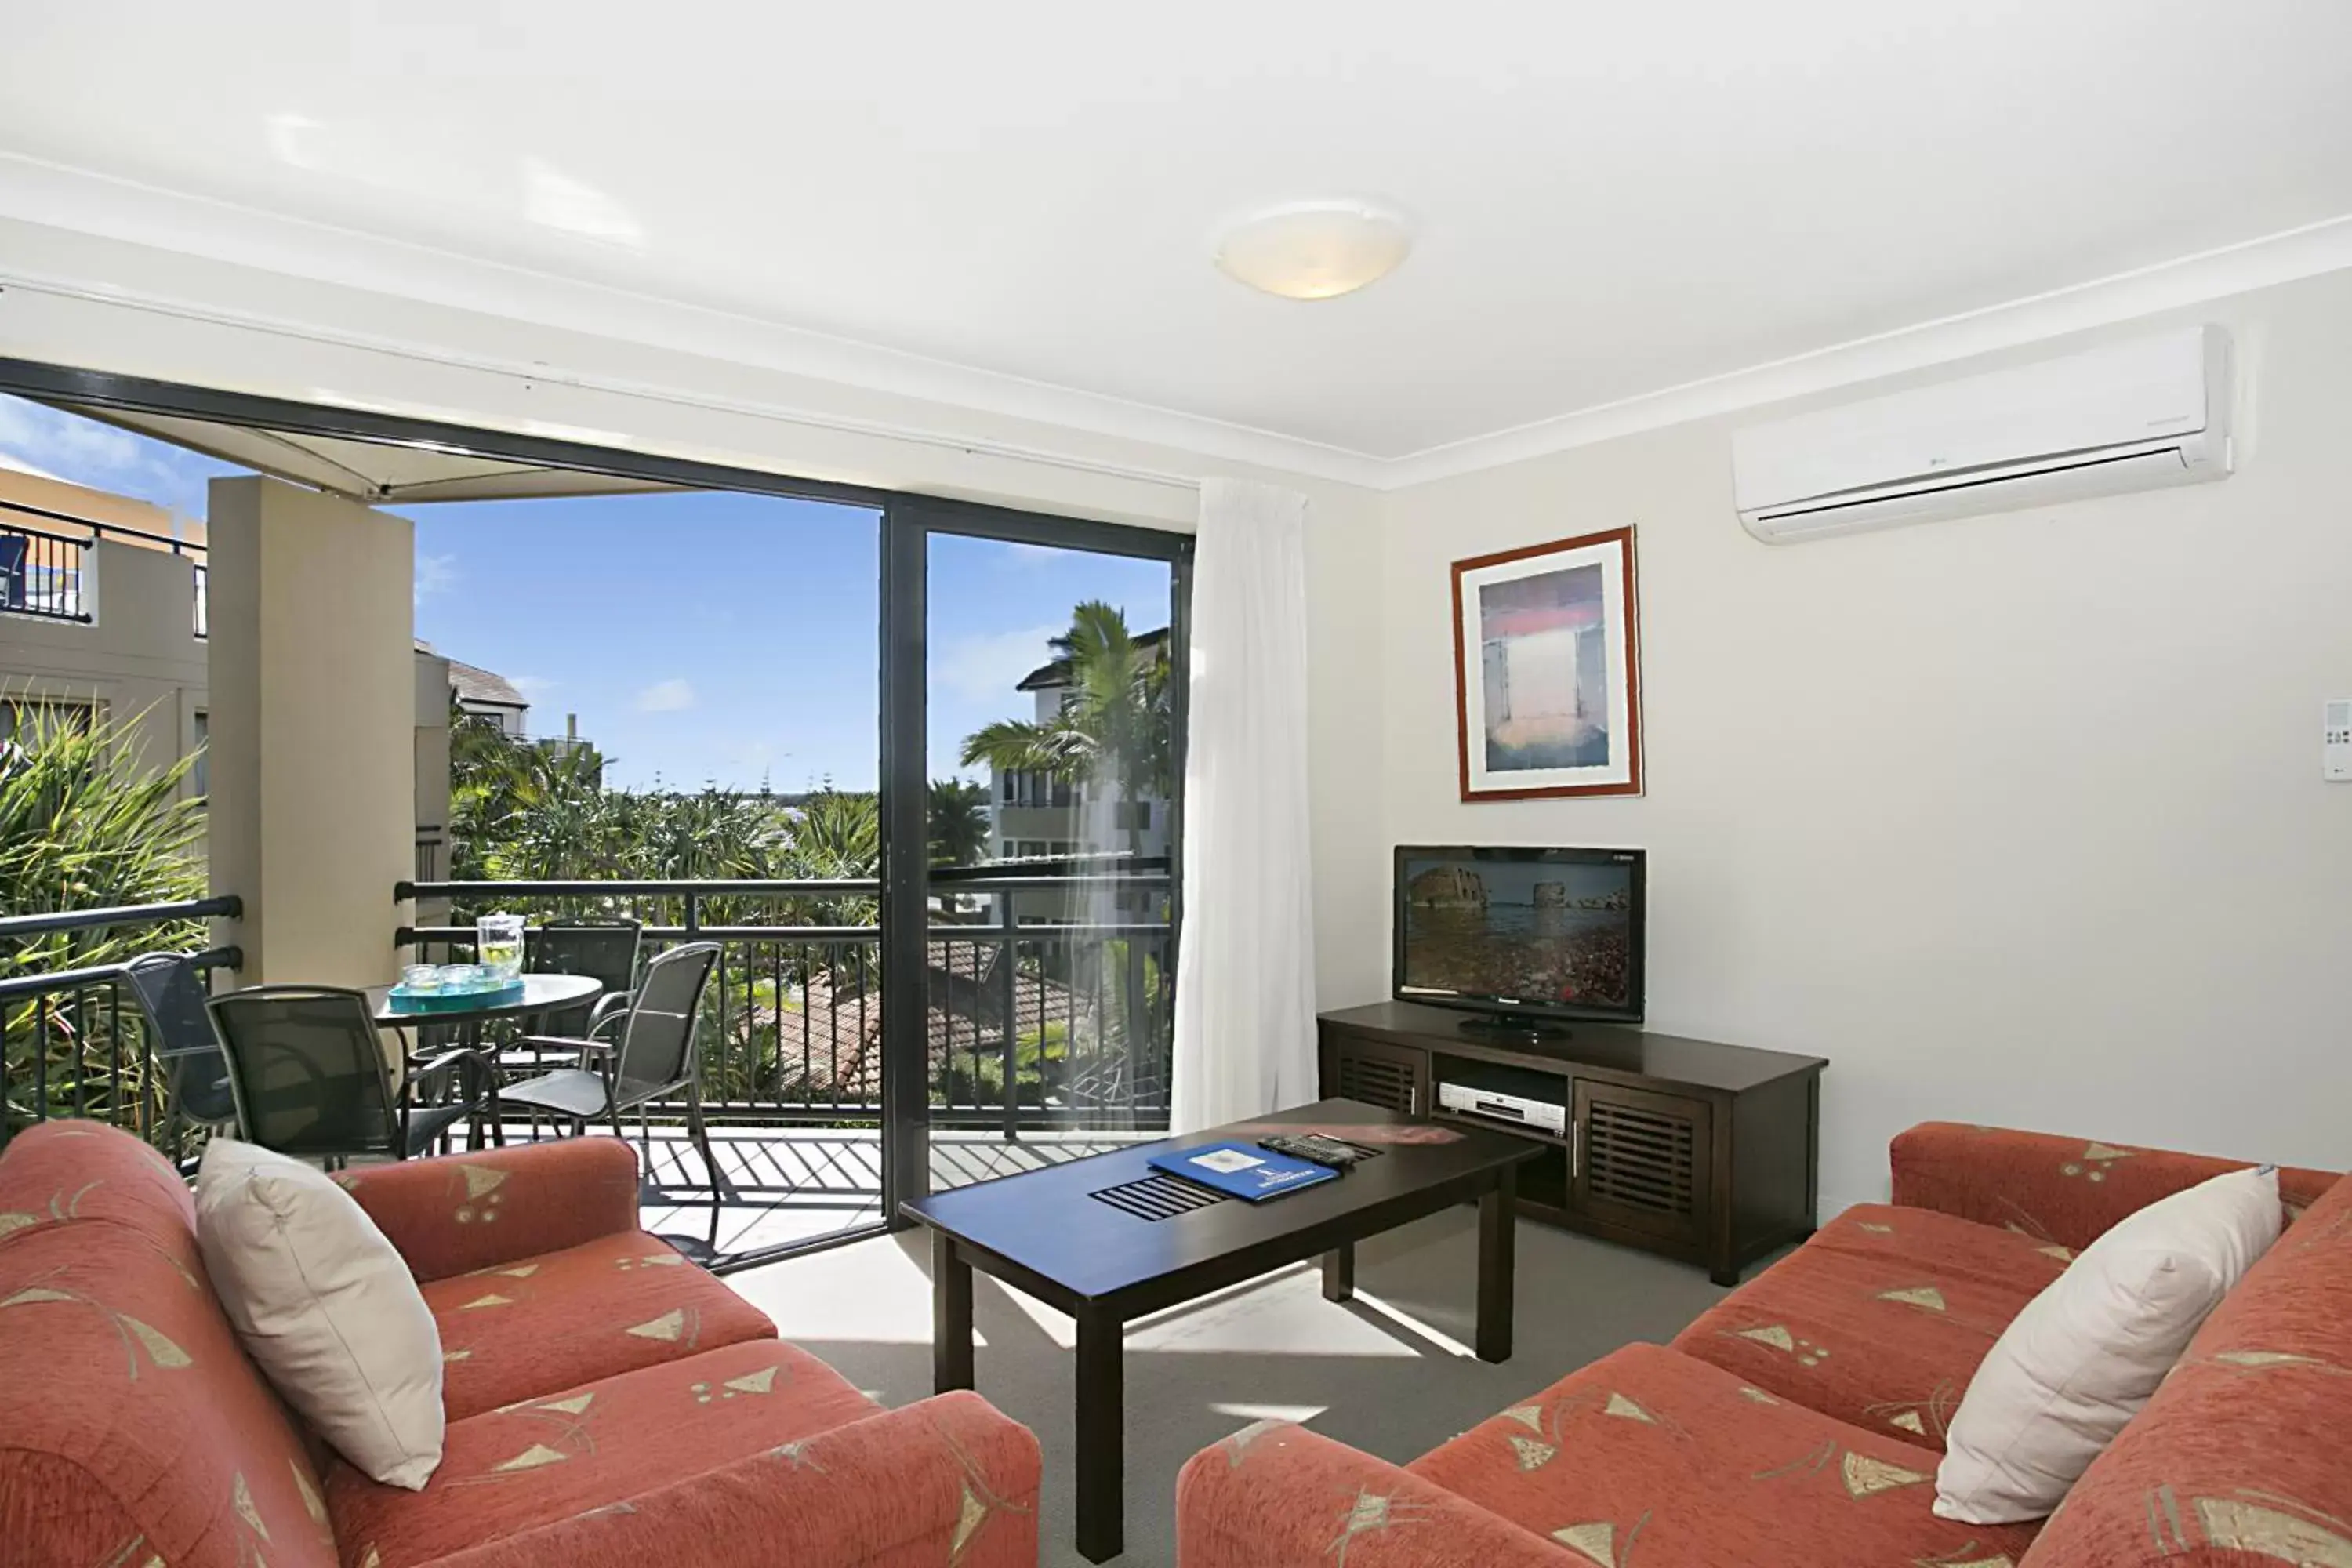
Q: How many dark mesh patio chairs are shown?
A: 4